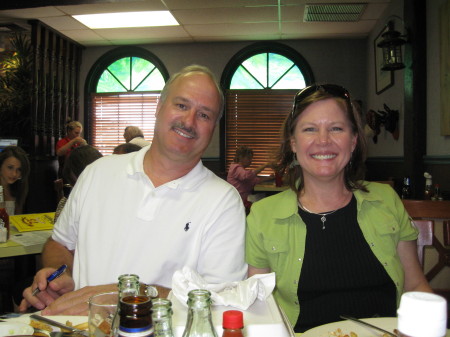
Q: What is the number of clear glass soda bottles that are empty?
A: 3